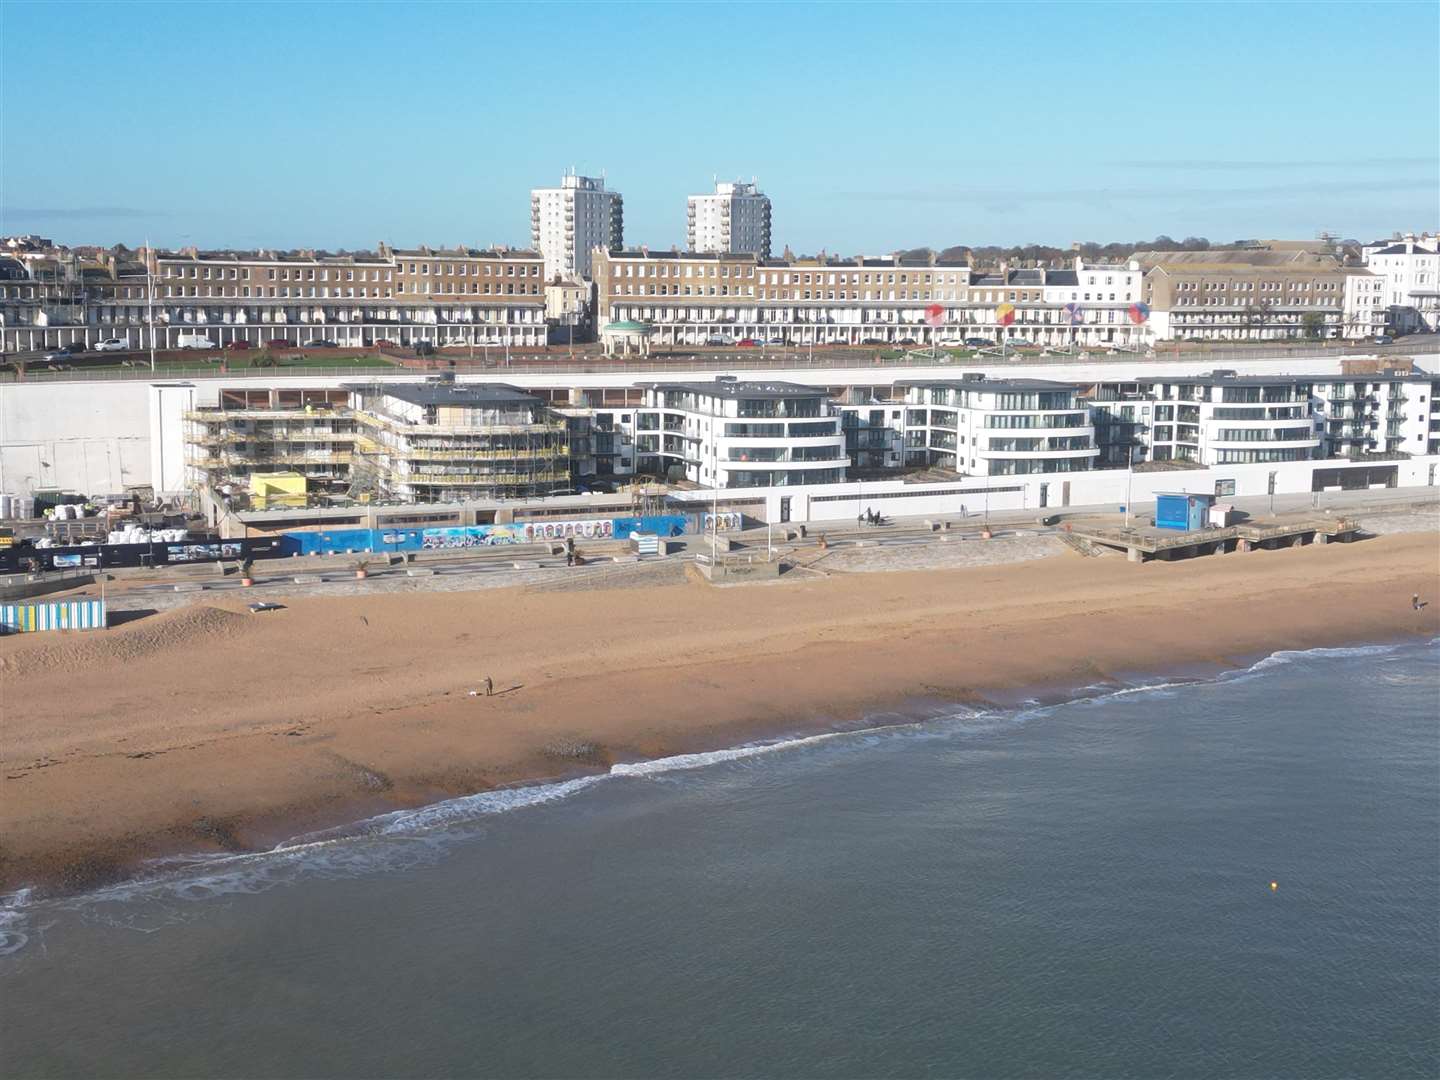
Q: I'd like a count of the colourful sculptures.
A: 4